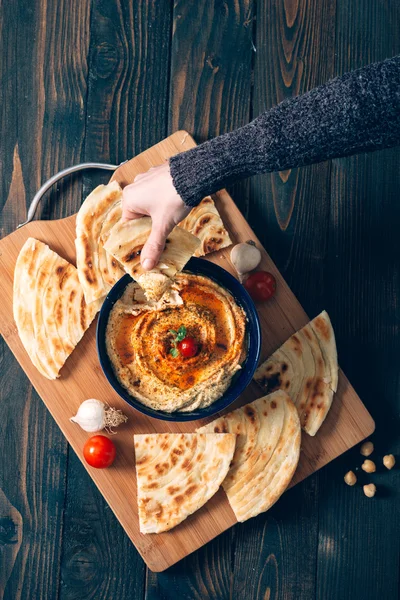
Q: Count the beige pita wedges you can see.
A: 7